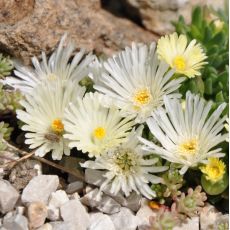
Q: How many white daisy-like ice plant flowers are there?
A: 6